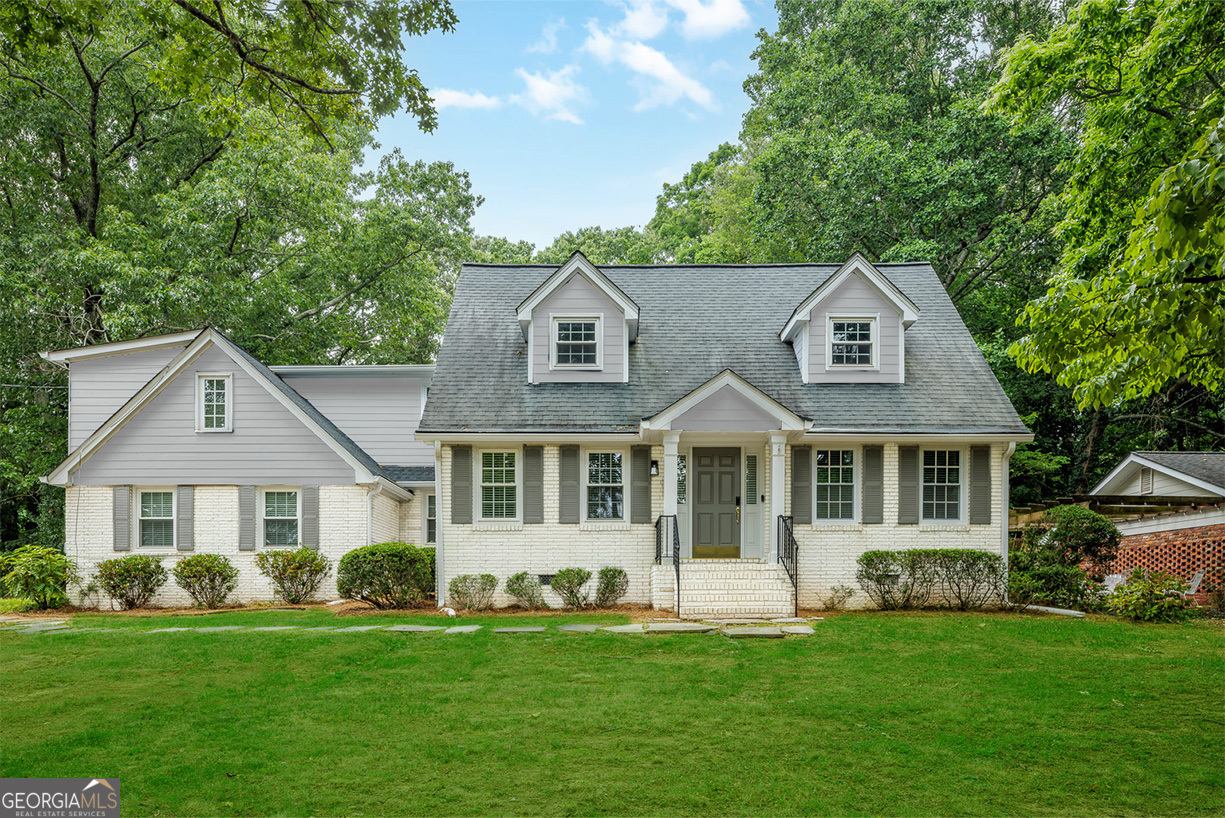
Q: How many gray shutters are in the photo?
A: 12